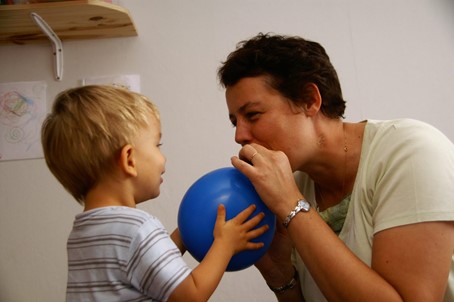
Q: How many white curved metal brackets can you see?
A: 1